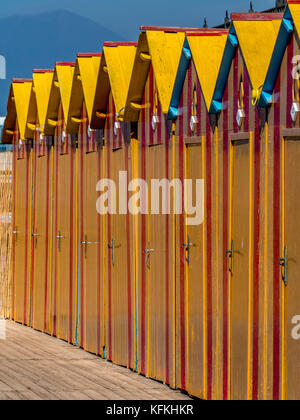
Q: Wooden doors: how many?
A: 9